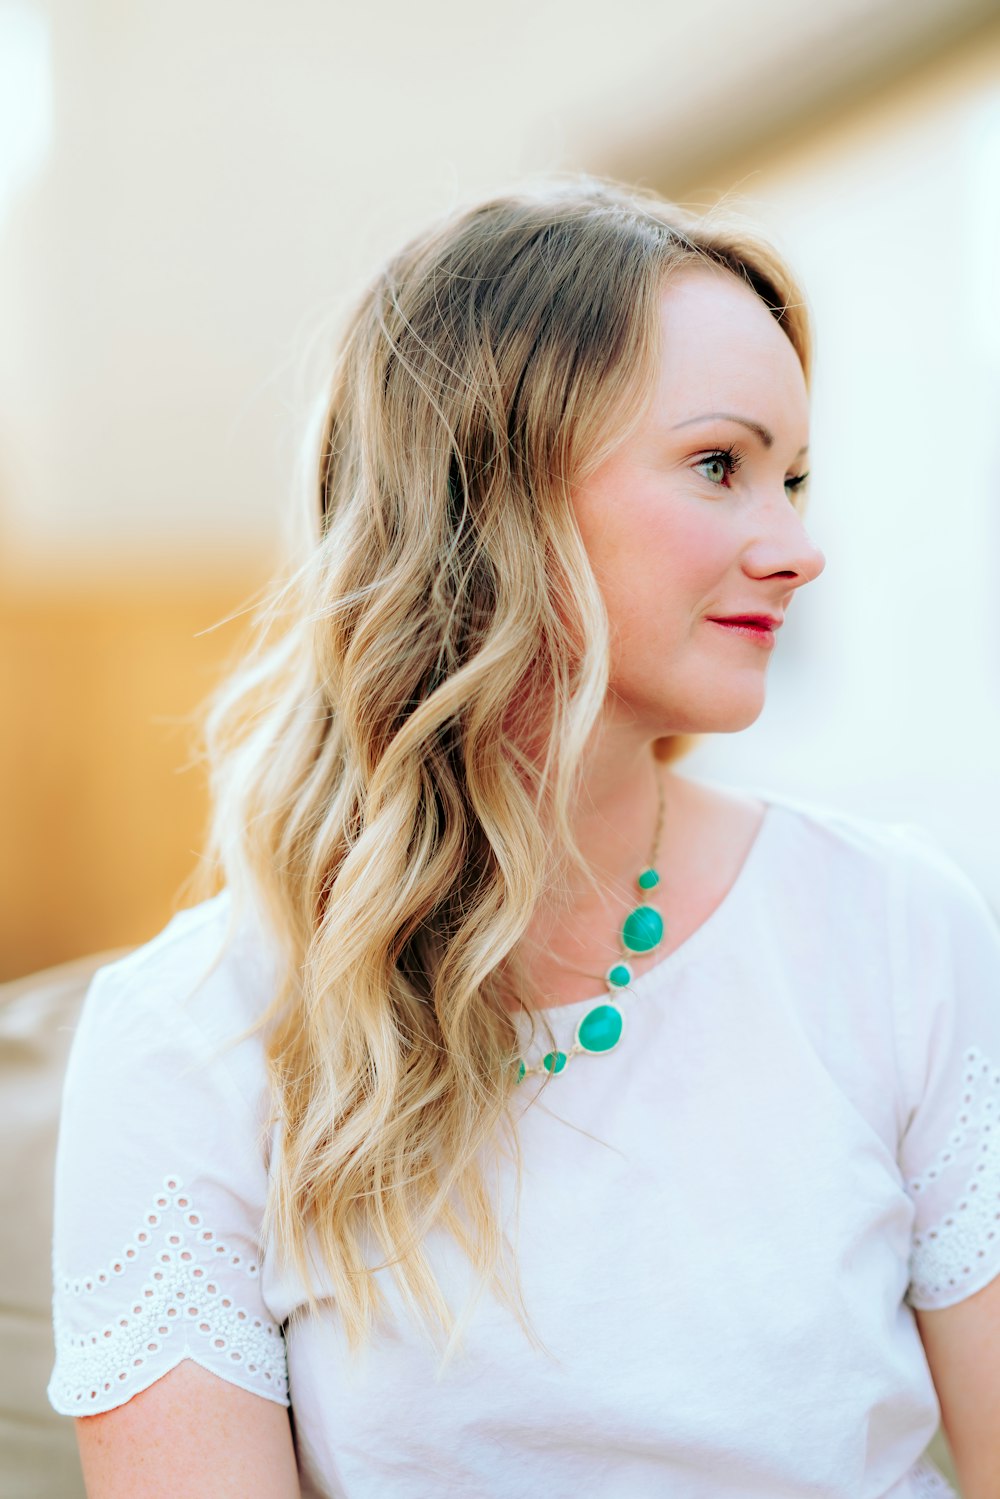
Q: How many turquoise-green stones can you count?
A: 6